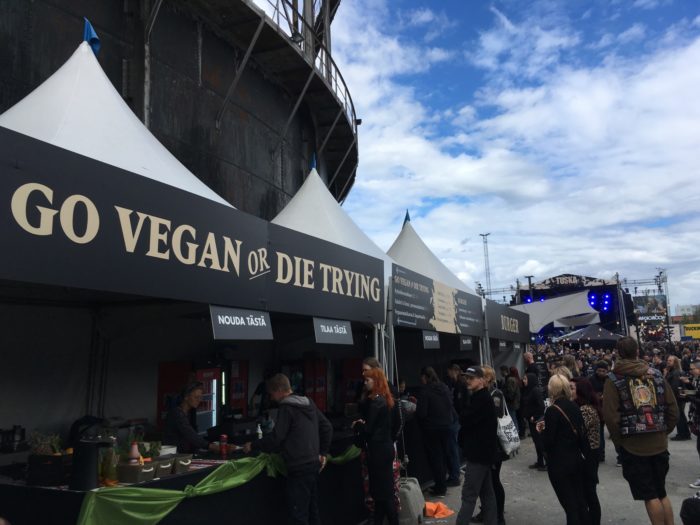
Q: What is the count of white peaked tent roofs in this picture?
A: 3